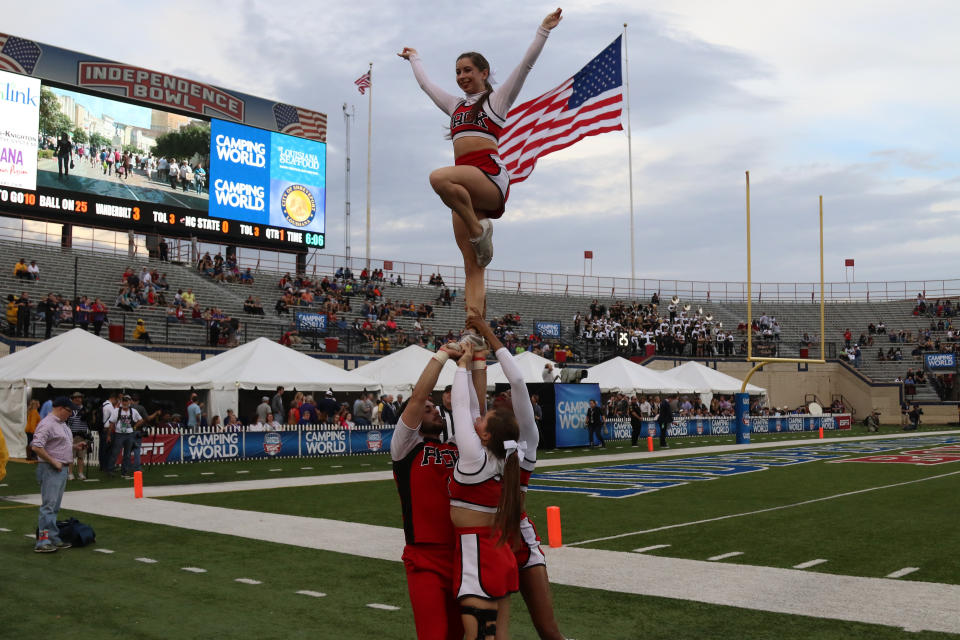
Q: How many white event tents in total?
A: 6